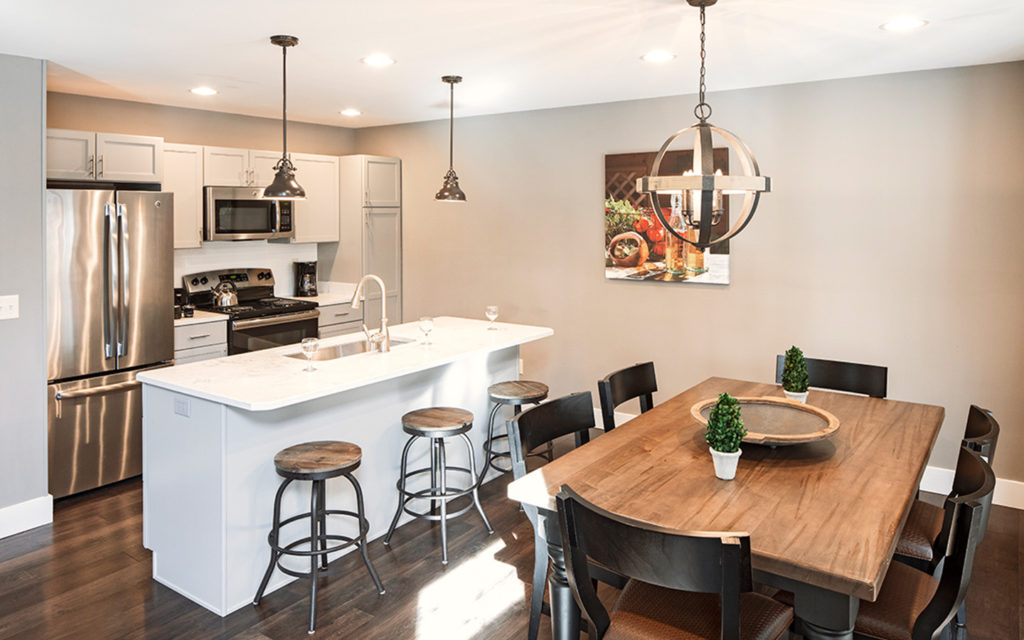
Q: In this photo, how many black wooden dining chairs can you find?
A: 6